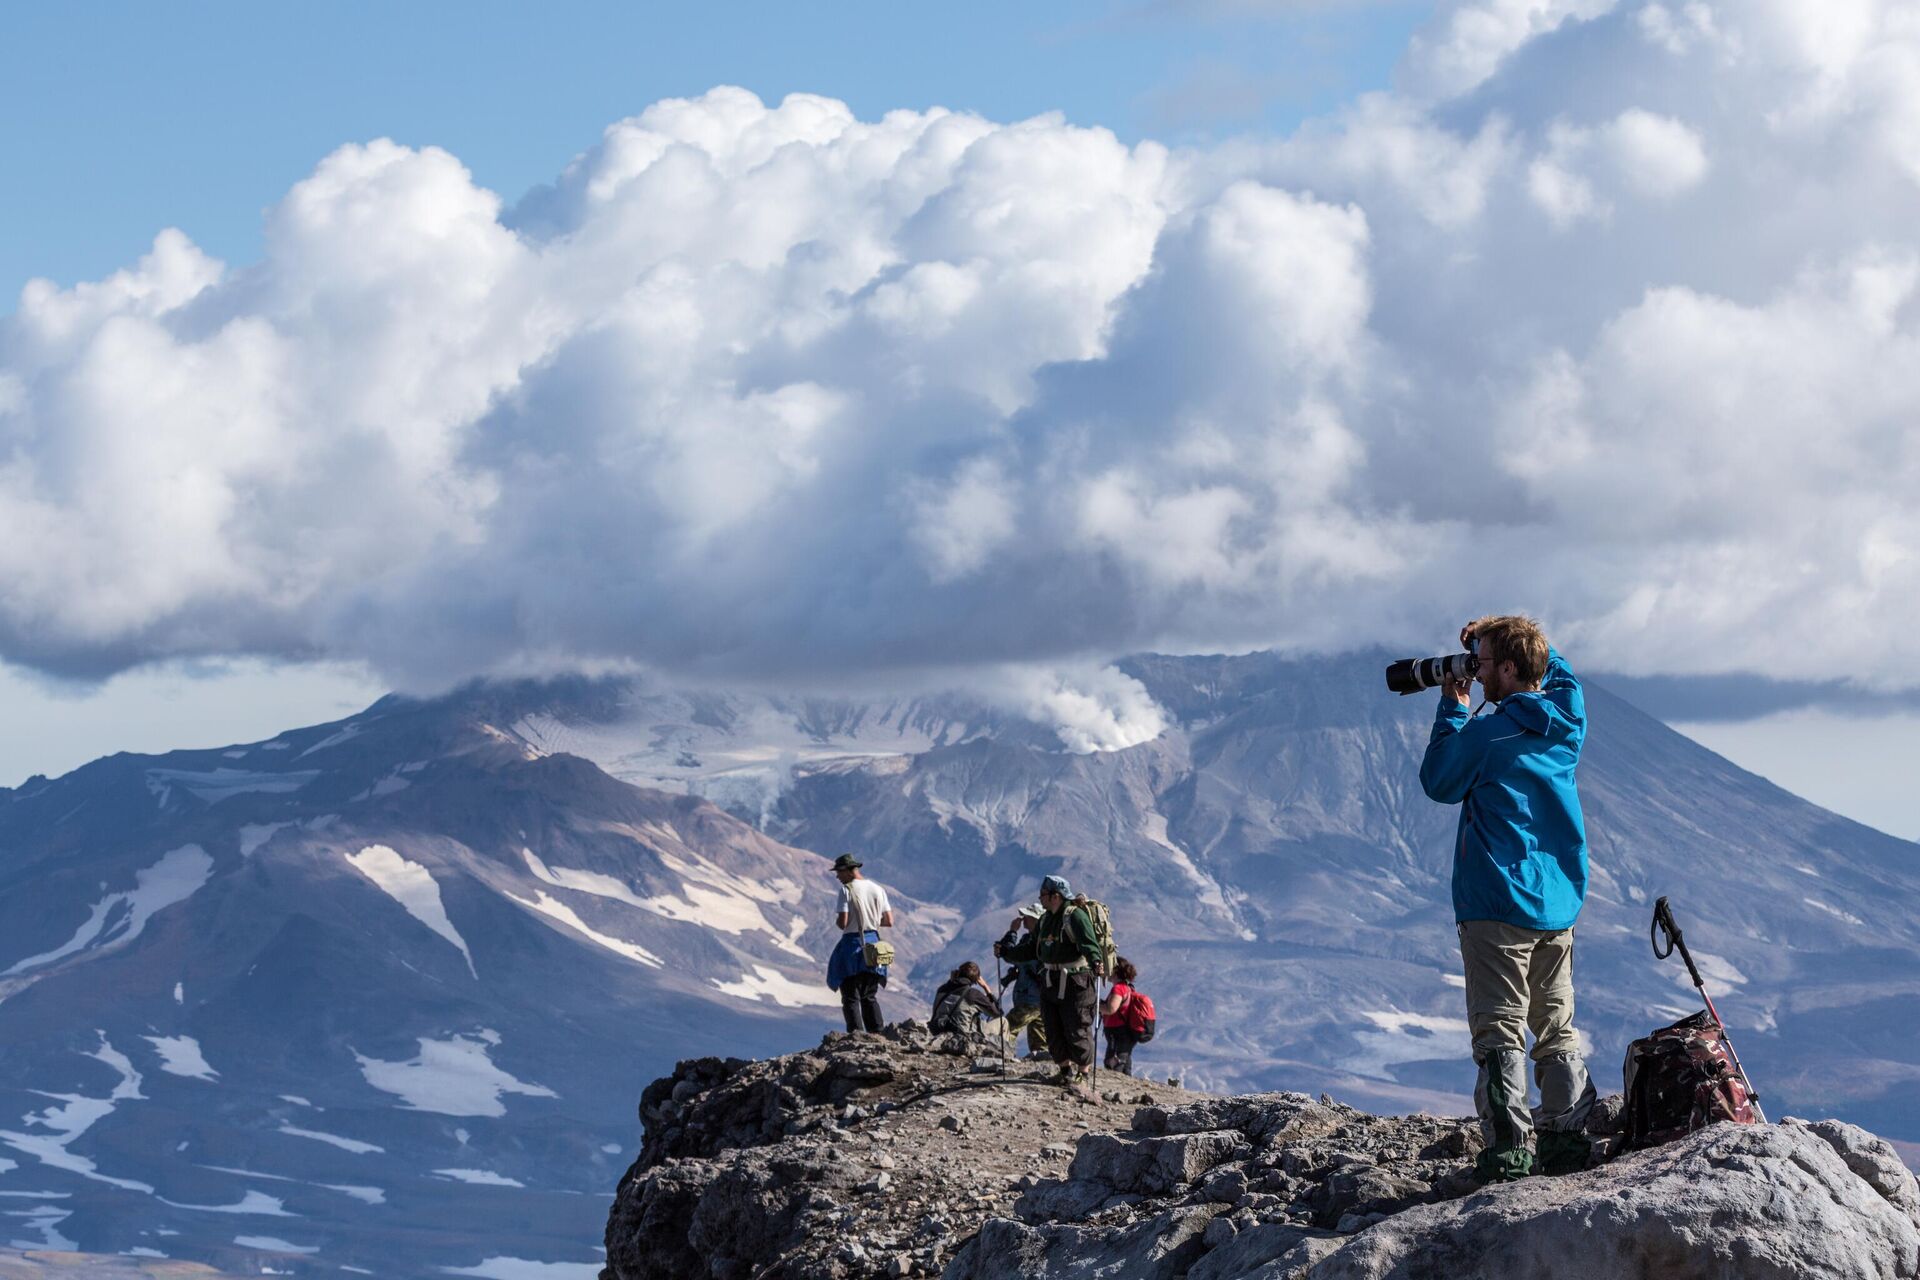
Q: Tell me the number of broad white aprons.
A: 0